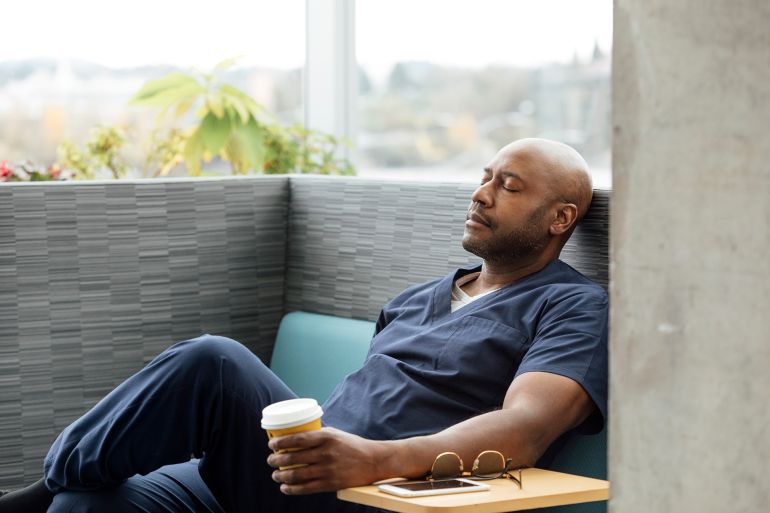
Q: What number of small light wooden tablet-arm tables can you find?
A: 1